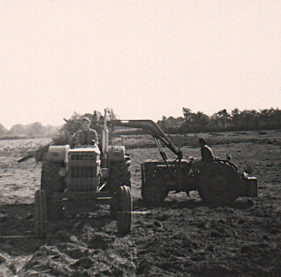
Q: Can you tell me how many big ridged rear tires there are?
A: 3